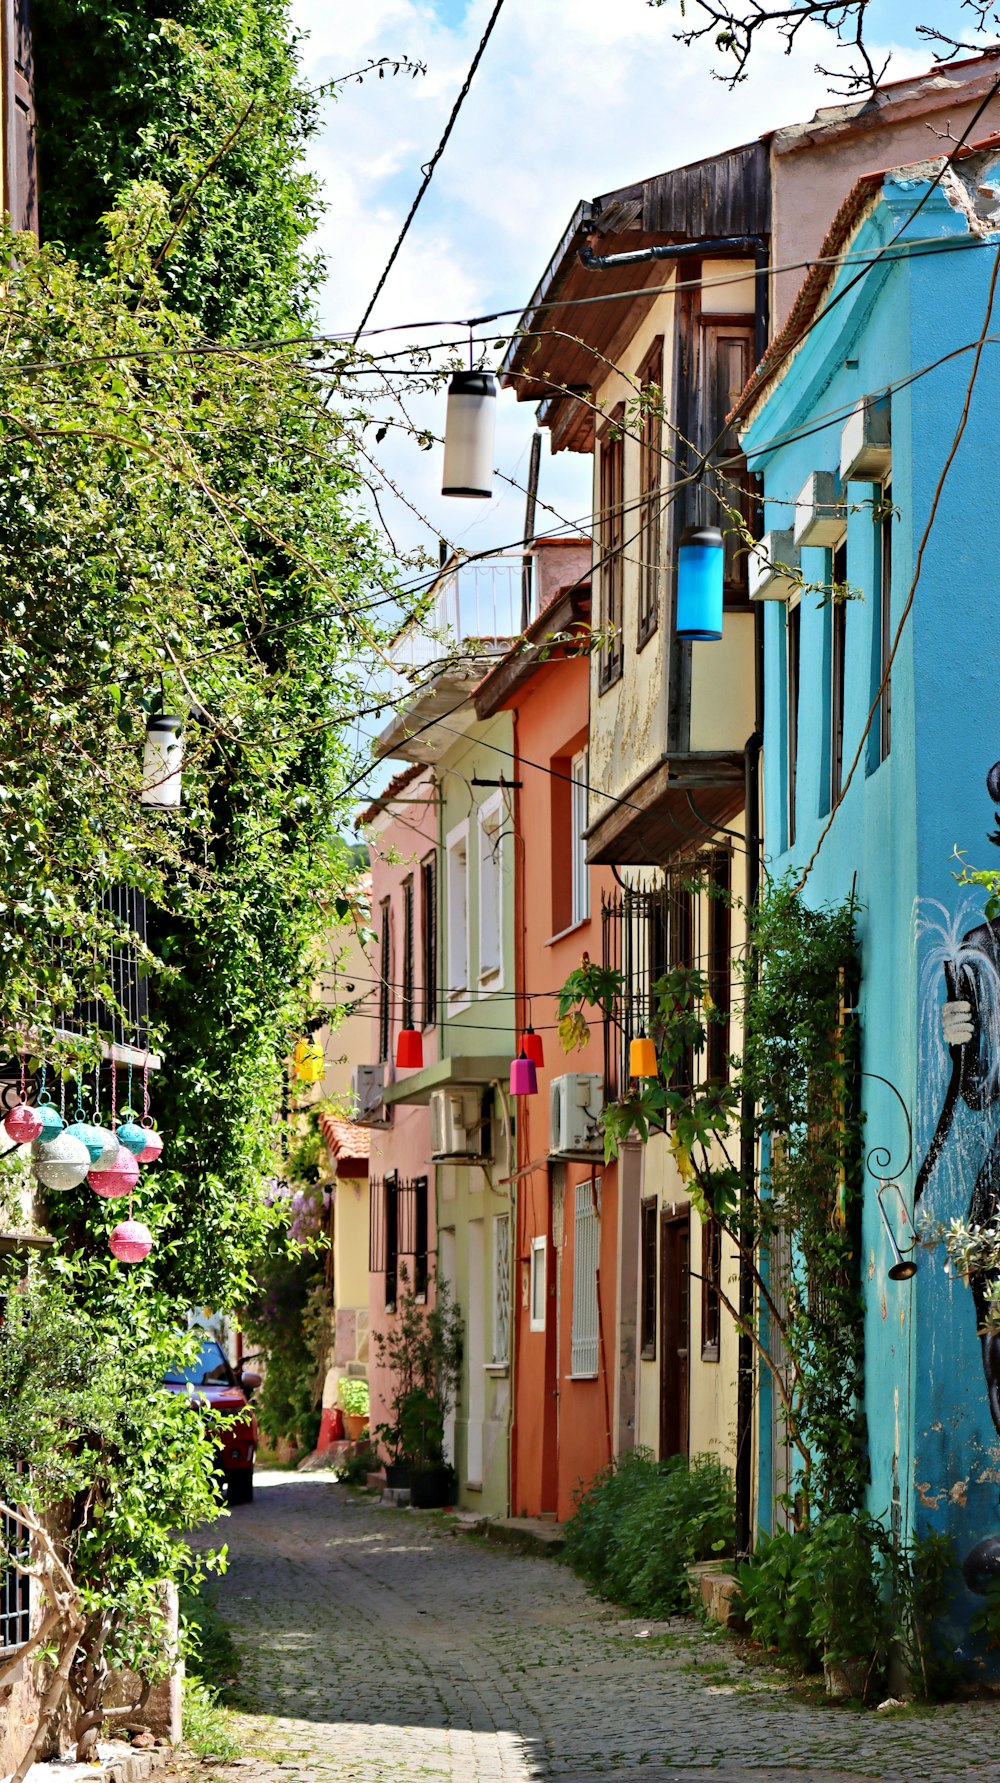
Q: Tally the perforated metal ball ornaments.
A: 9